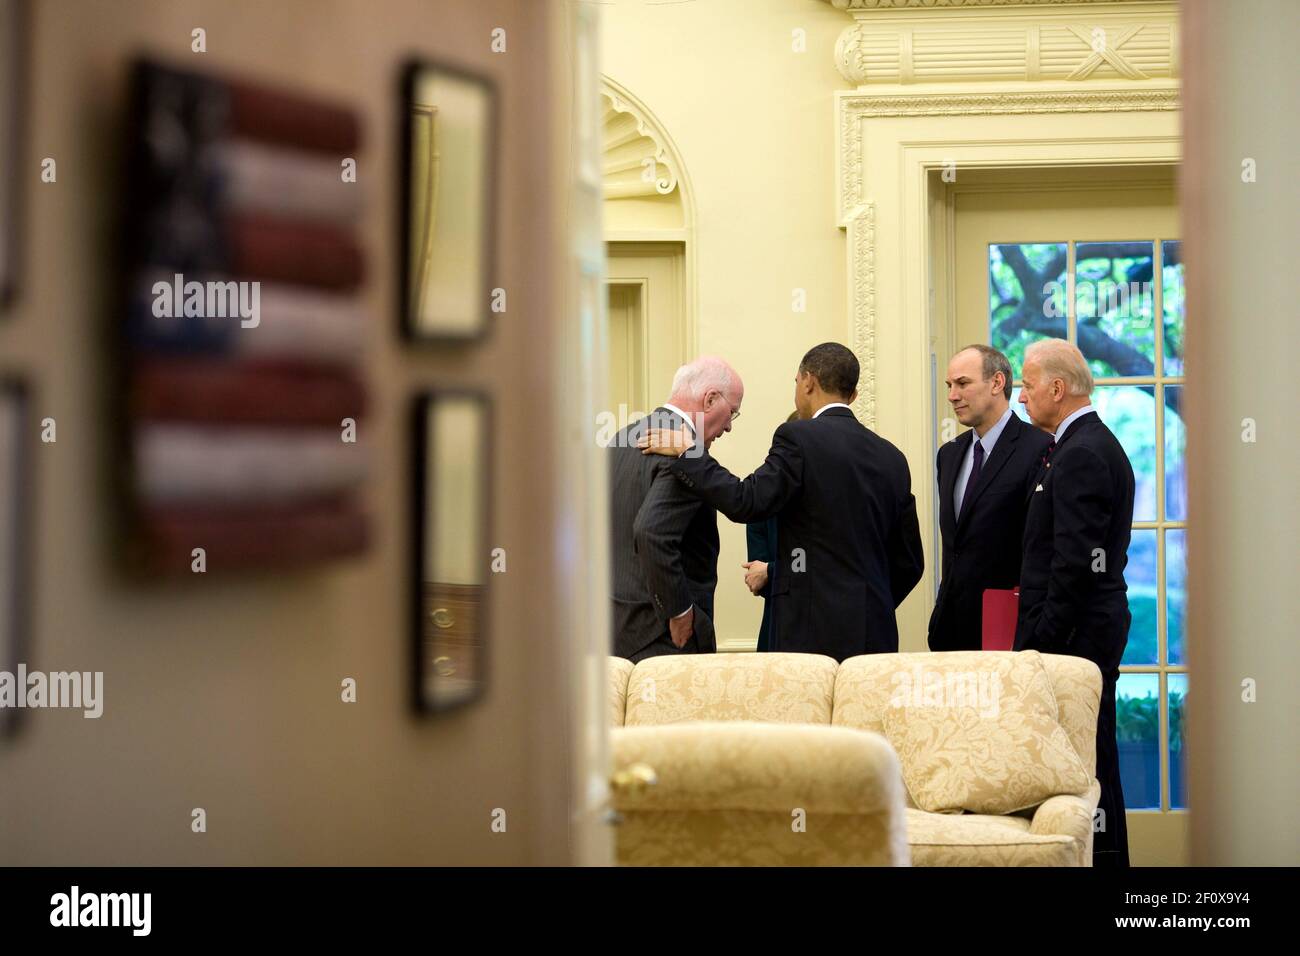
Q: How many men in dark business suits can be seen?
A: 4